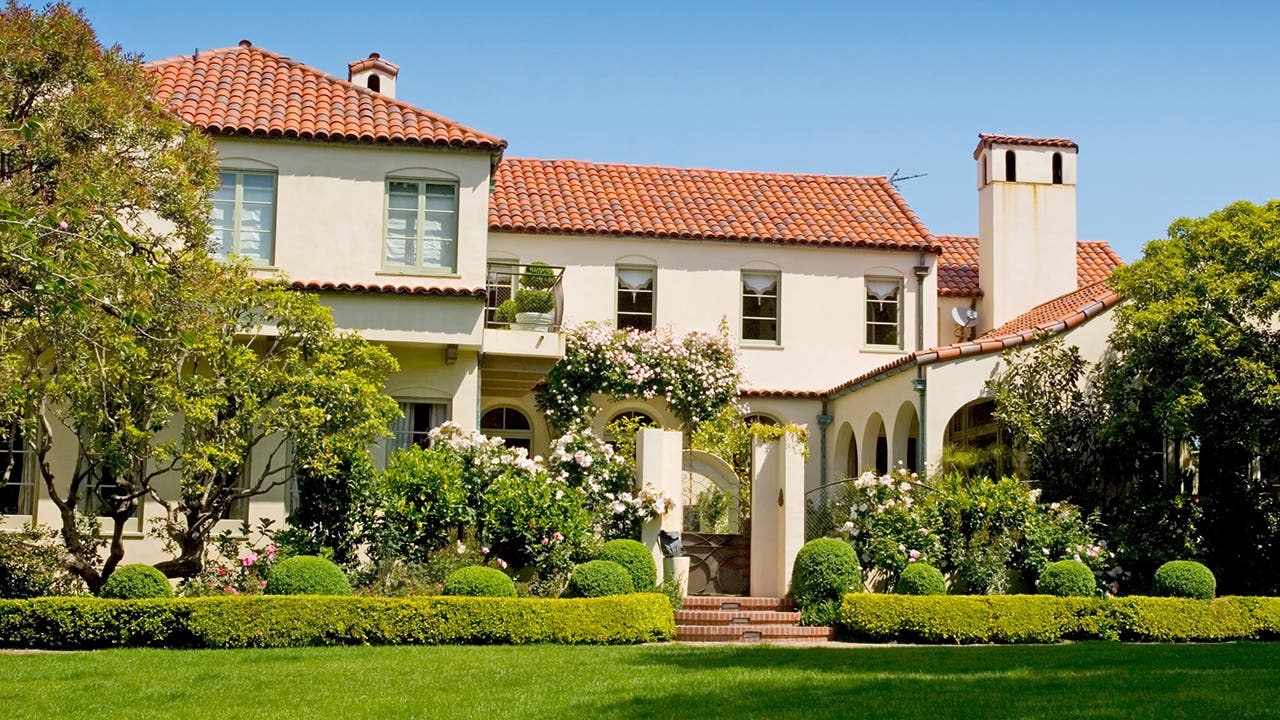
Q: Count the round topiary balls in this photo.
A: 9